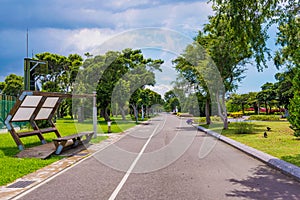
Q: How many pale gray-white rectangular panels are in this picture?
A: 4